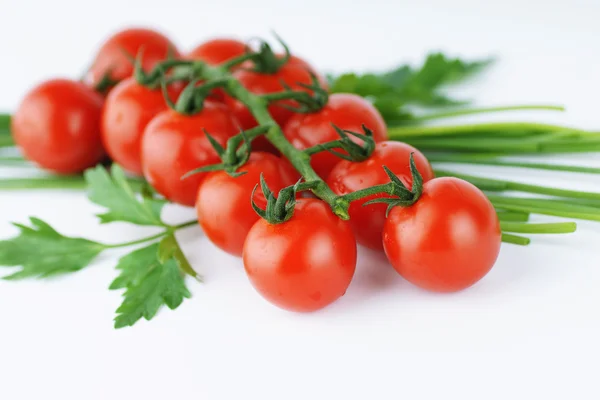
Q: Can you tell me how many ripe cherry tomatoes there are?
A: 11